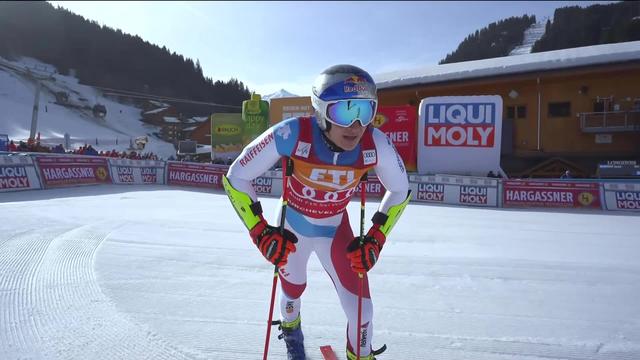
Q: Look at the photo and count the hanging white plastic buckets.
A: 0